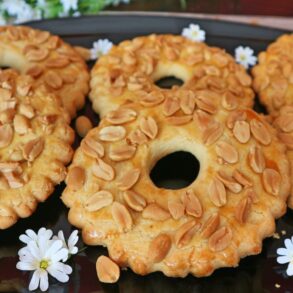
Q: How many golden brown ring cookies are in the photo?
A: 6